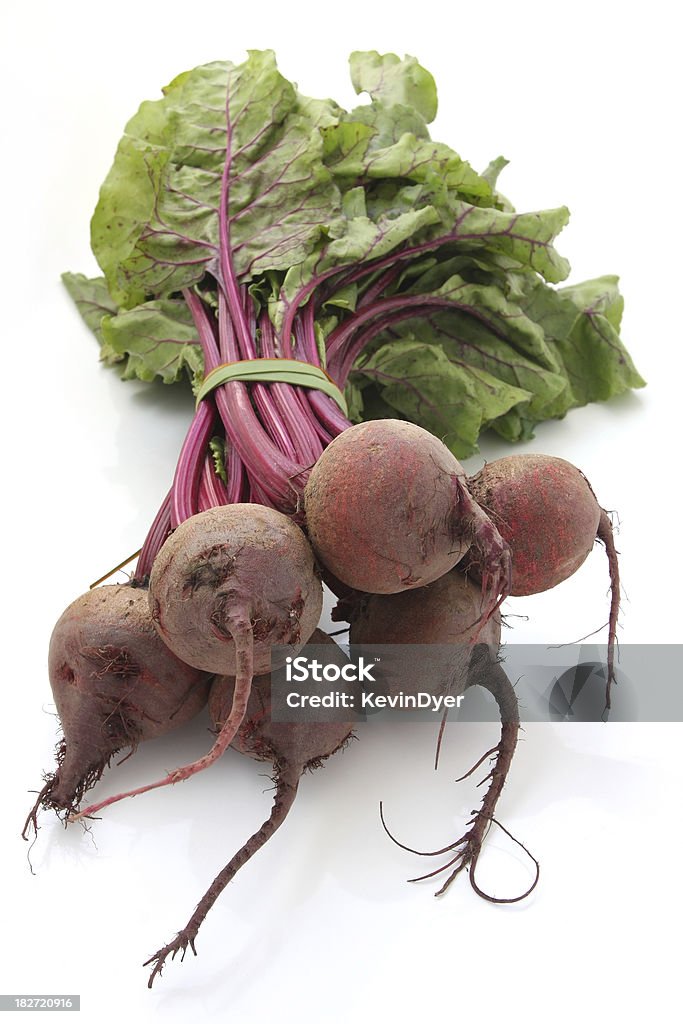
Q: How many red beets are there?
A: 6